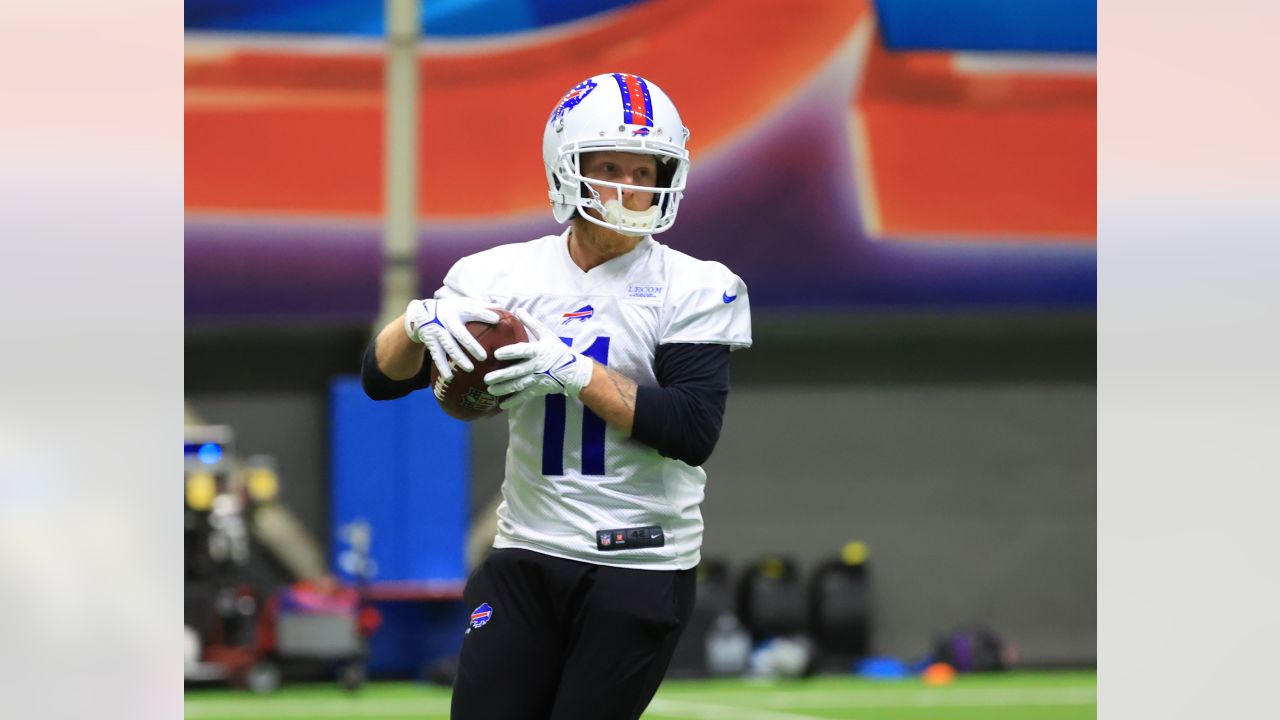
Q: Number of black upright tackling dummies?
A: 3